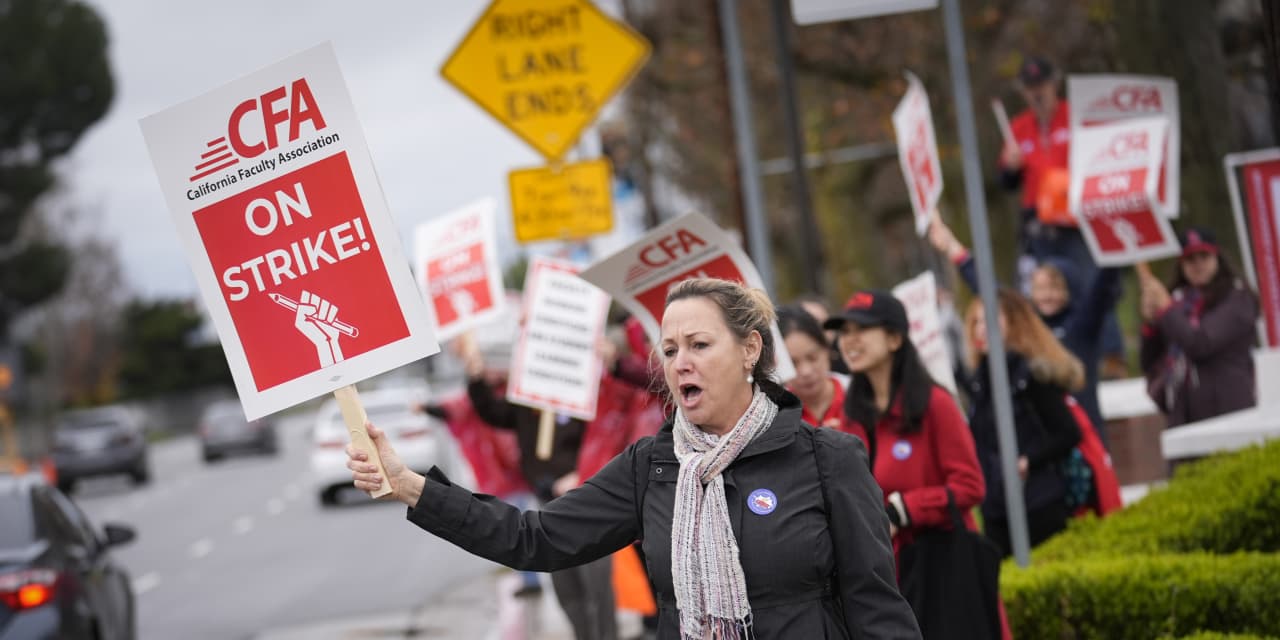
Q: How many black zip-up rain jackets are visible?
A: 1